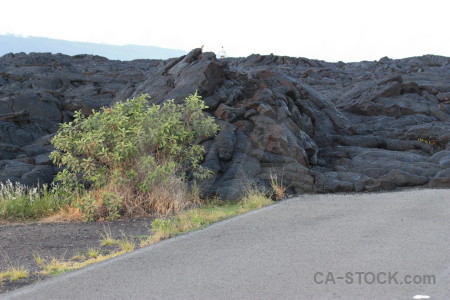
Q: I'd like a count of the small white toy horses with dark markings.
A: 0